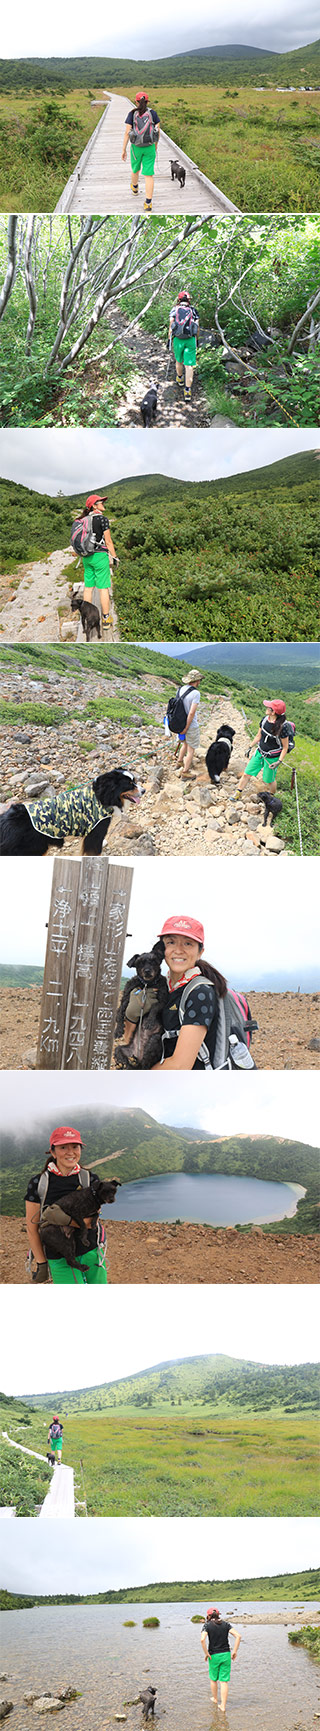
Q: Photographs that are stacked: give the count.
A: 8